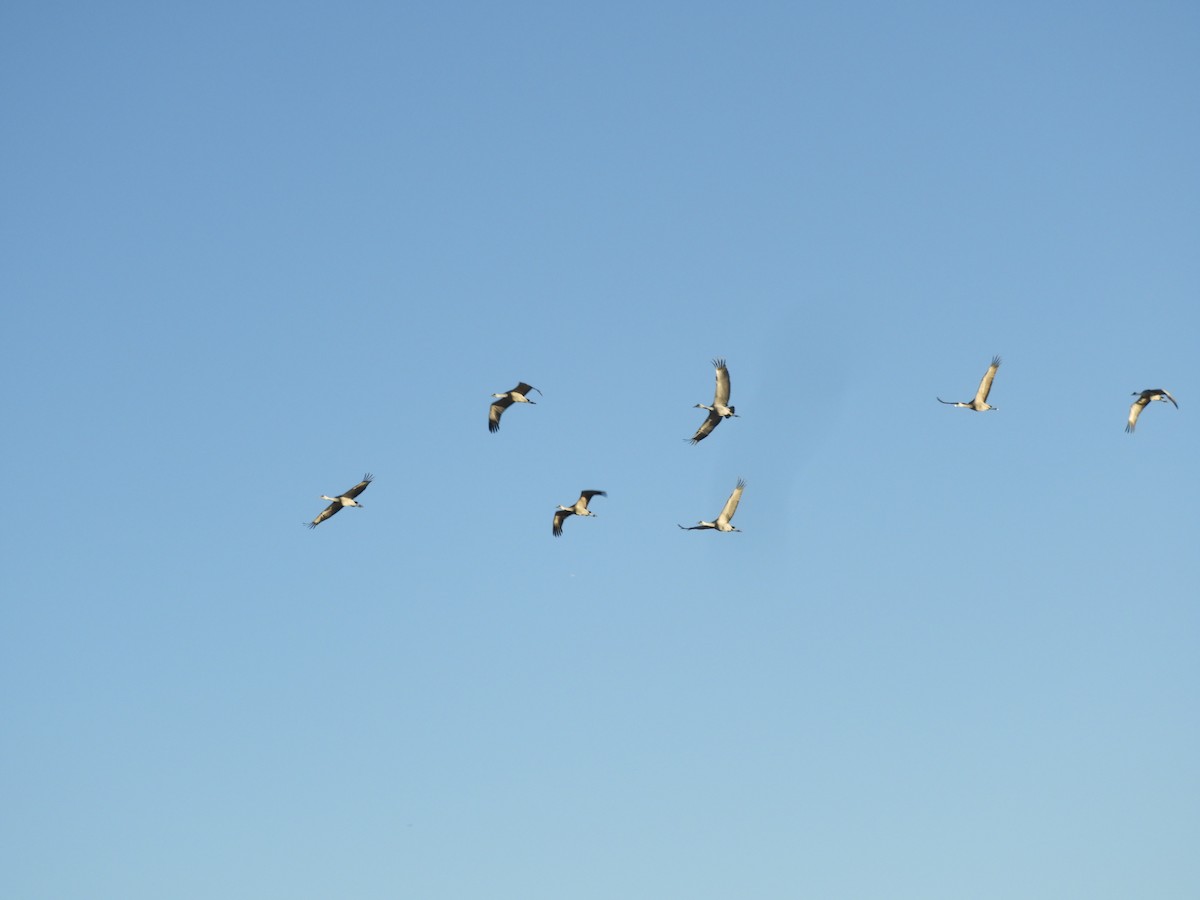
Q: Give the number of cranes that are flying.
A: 7